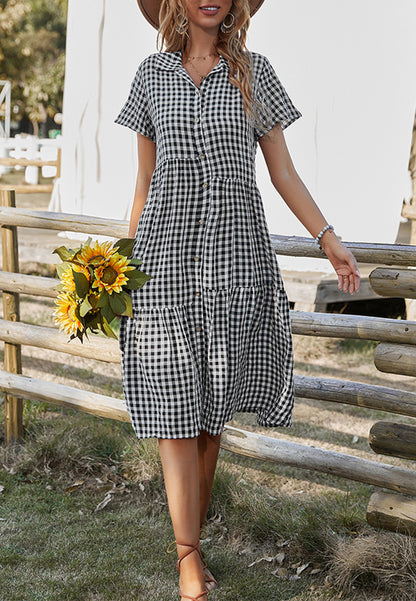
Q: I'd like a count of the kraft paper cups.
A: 0